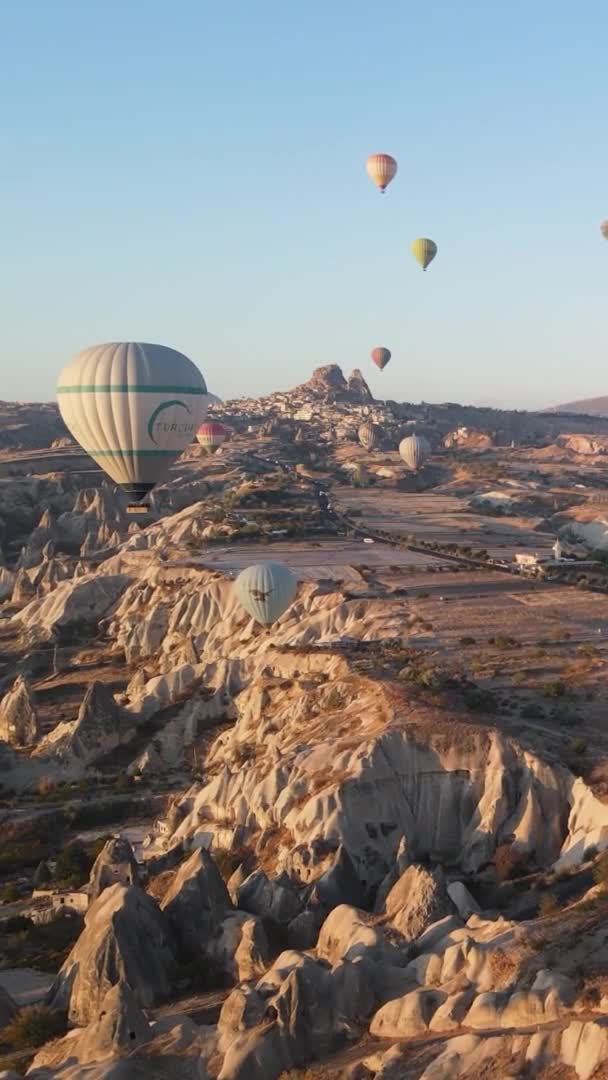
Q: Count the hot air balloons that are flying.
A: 9